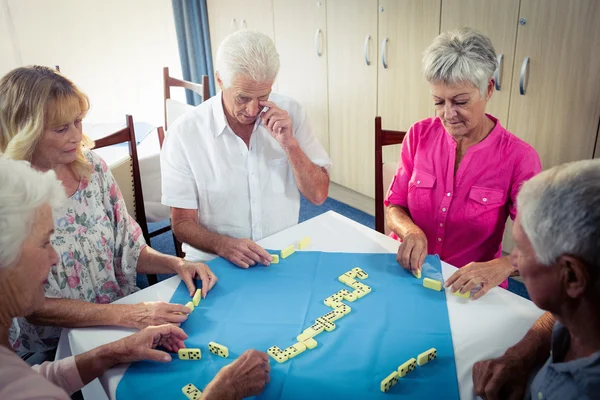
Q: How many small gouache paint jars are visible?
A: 0